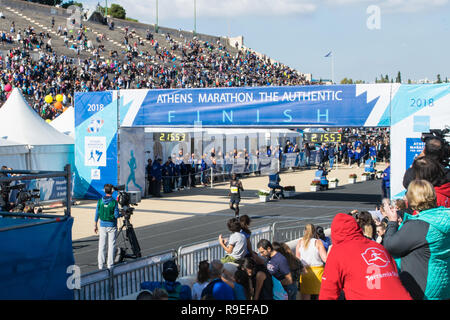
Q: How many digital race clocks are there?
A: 2